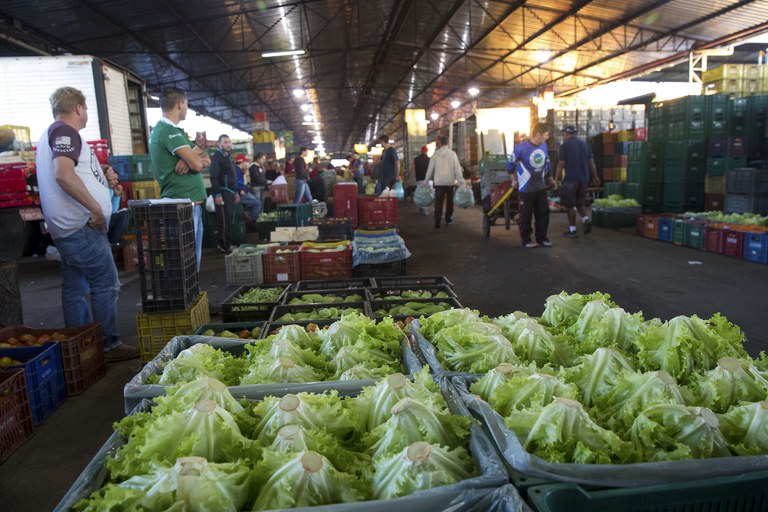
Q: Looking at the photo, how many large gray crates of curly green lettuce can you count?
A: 4